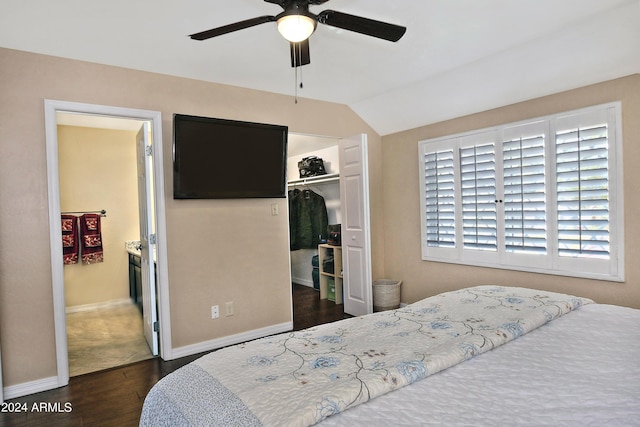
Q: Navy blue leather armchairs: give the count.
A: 0